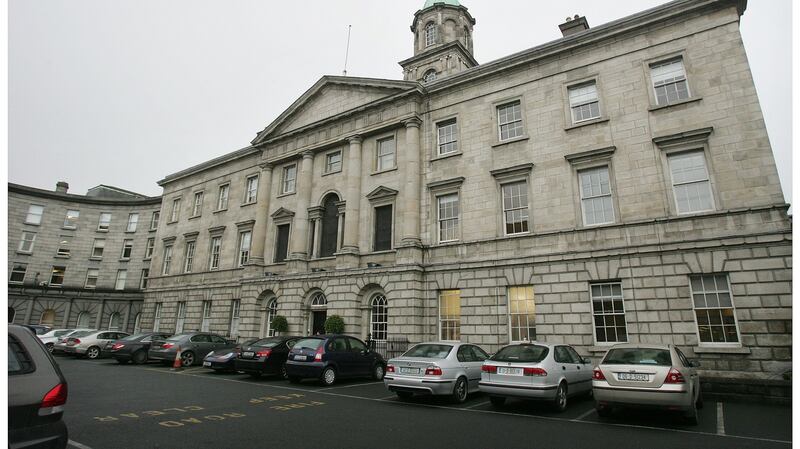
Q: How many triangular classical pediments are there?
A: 3